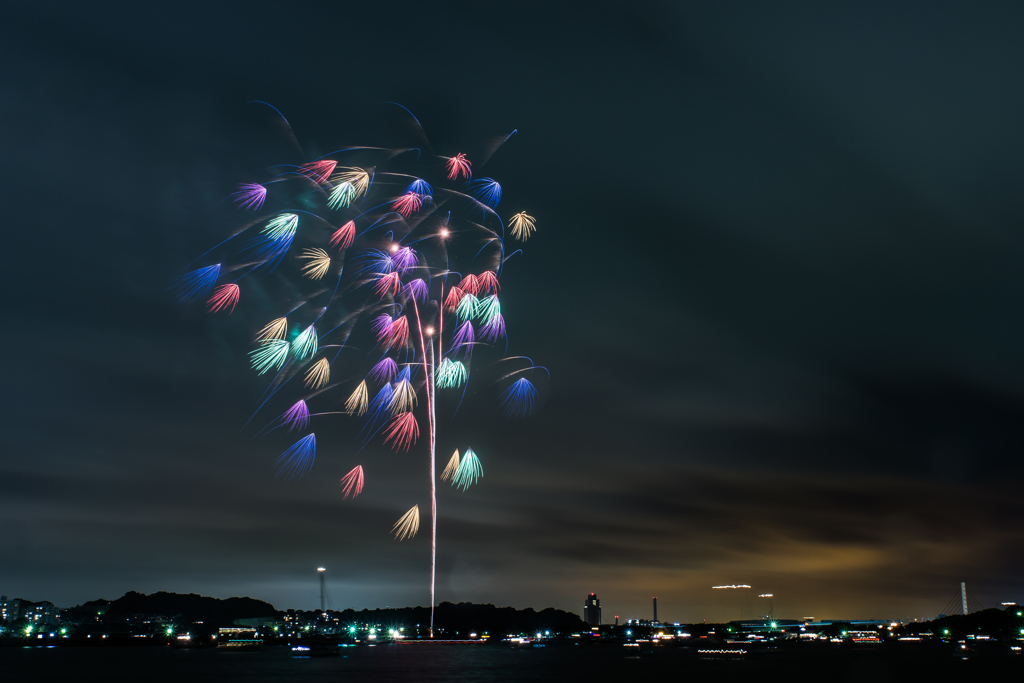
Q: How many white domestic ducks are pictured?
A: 0